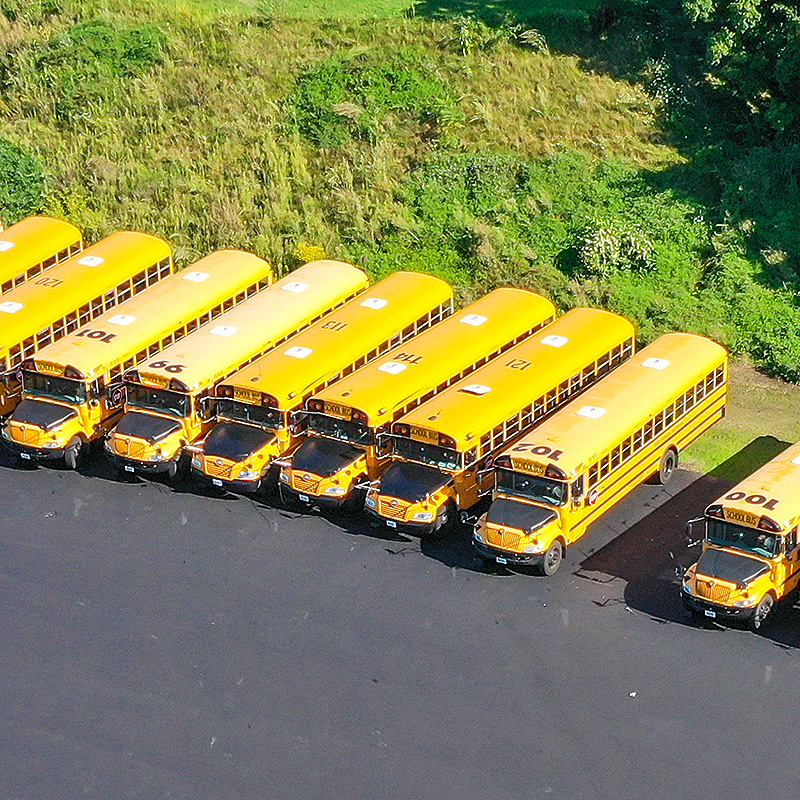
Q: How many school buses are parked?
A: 9